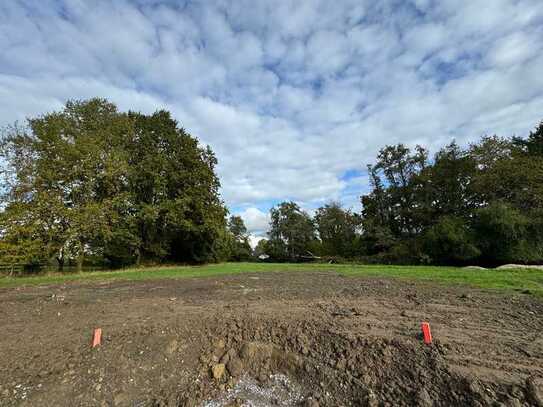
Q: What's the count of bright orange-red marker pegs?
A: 2